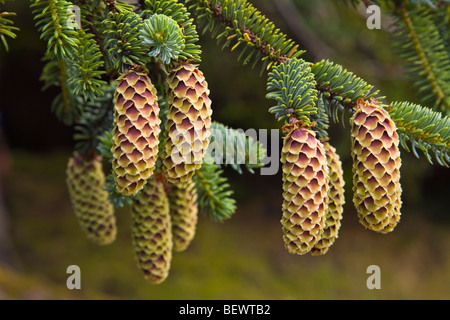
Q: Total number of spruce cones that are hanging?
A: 8